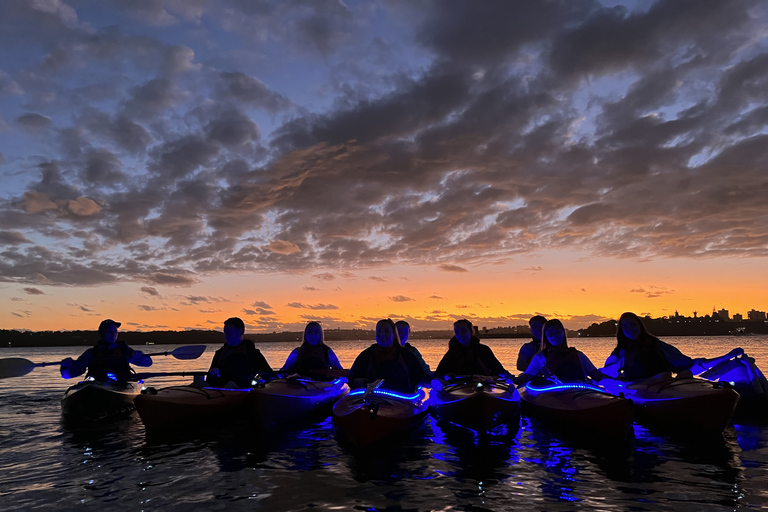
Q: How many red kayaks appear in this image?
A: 6